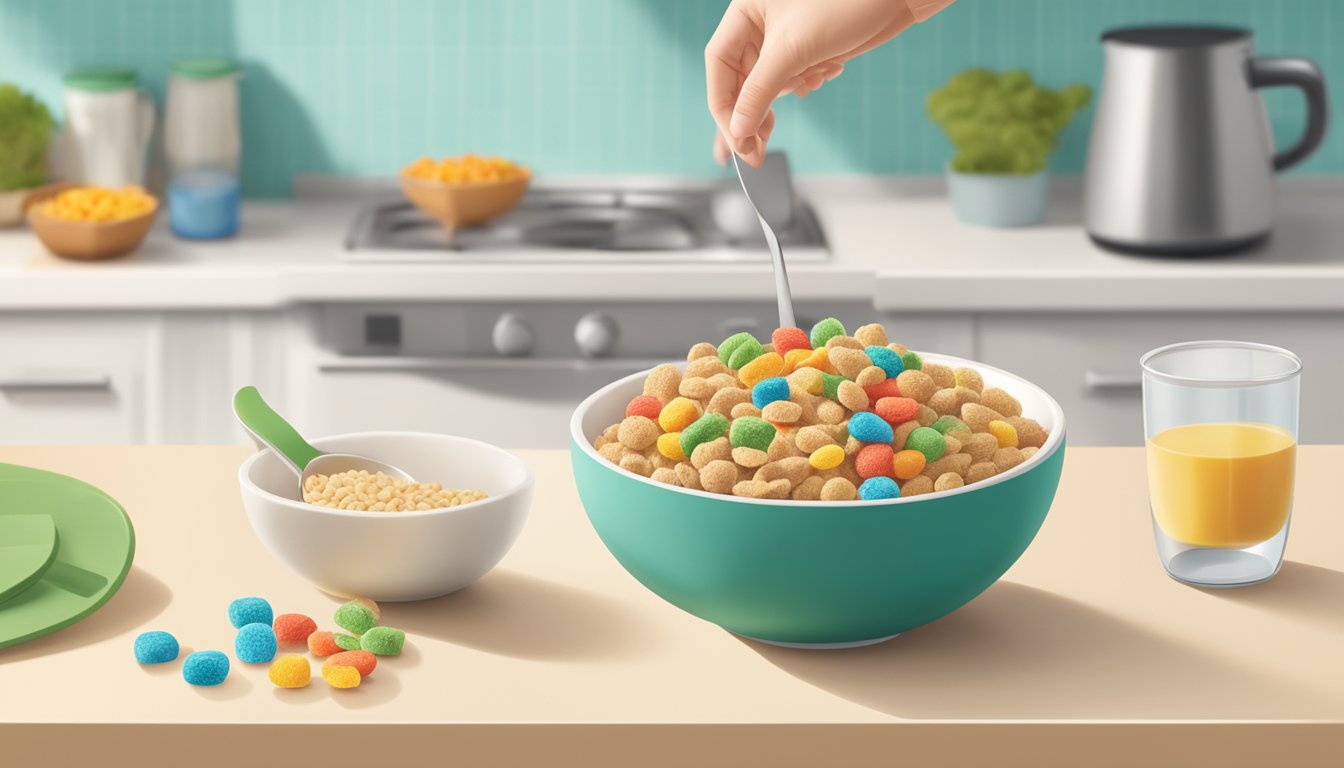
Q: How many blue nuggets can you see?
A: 8